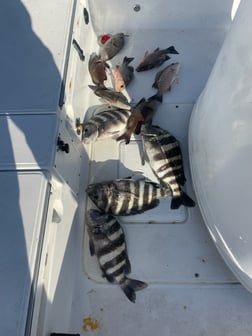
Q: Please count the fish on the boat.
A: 11